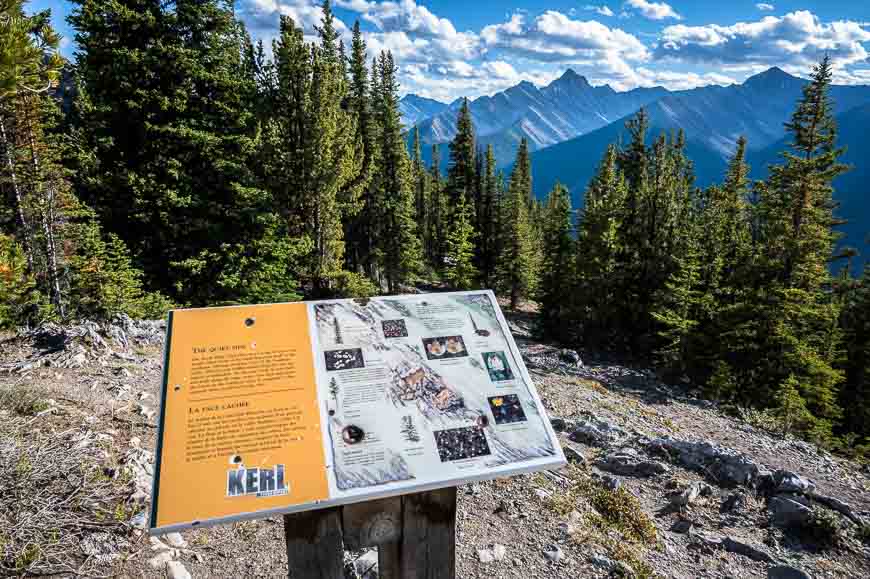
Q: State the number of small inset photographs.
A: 6